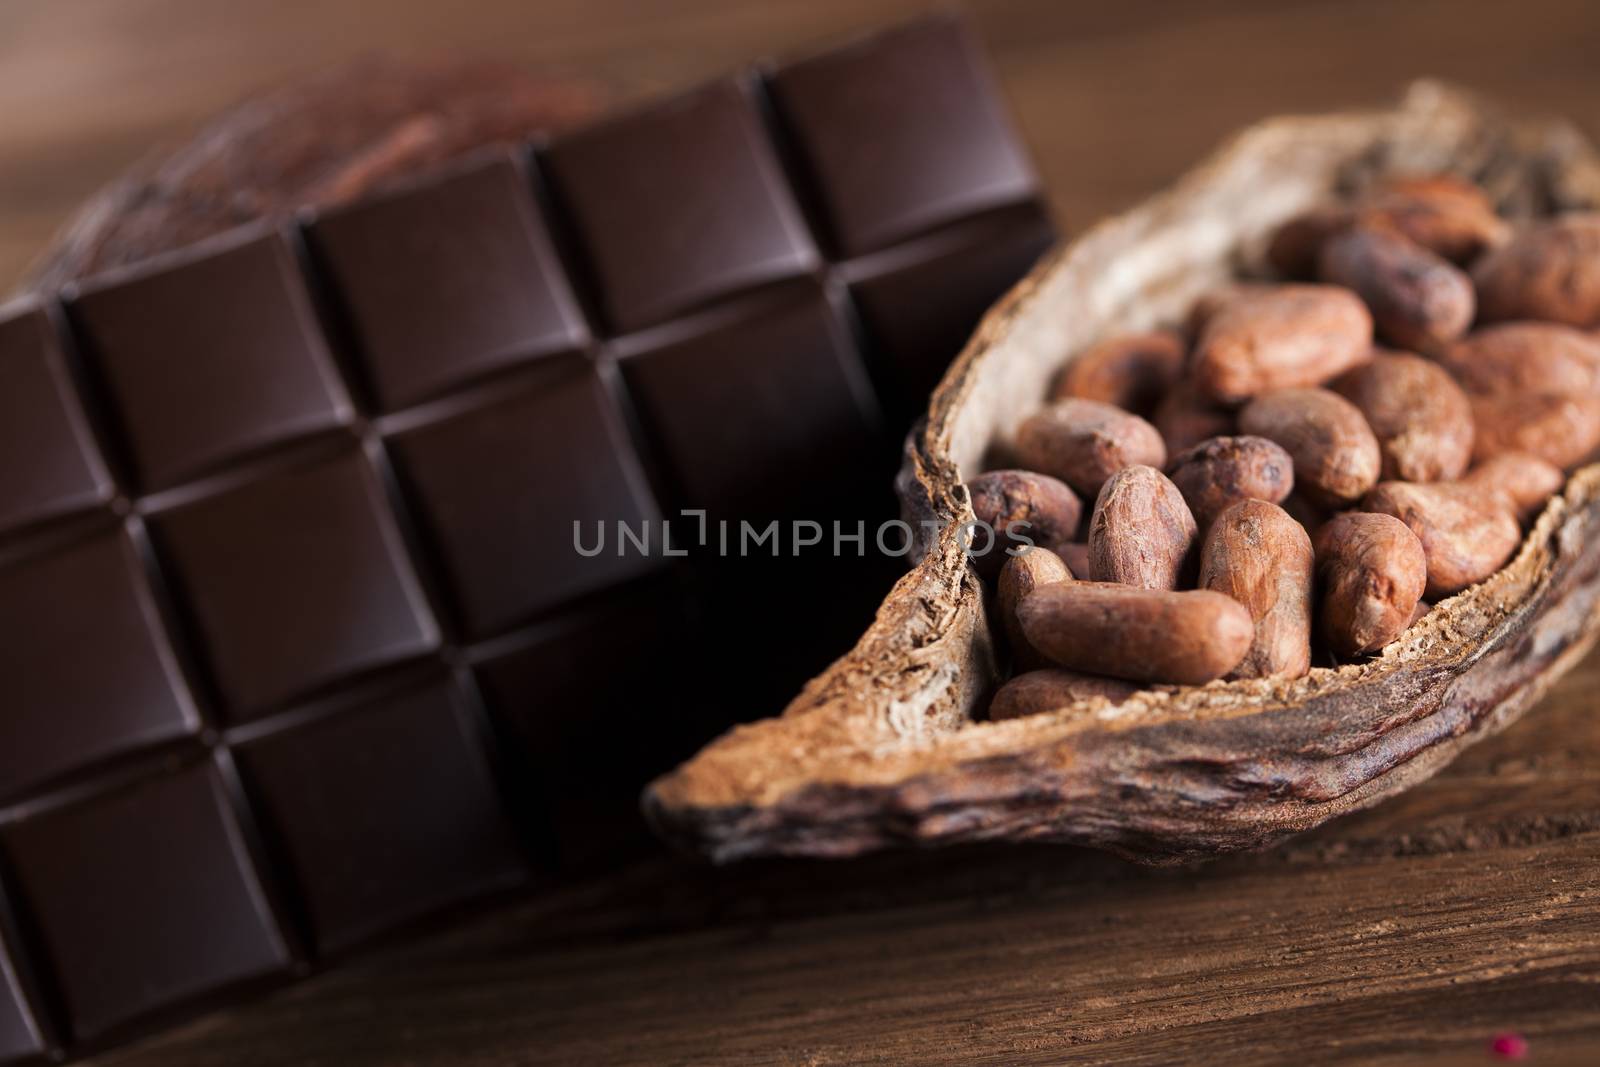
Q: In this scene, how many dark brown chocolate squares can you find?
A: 14